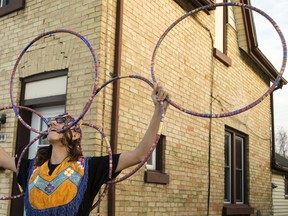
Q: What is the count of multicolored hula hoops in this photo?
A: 5